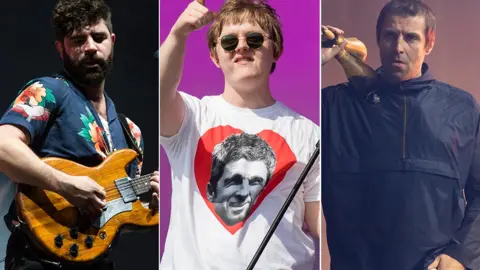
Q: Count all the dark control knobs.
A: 4